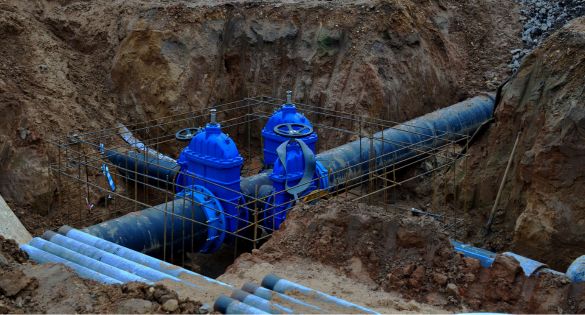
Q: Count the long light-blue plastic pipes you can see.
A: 8